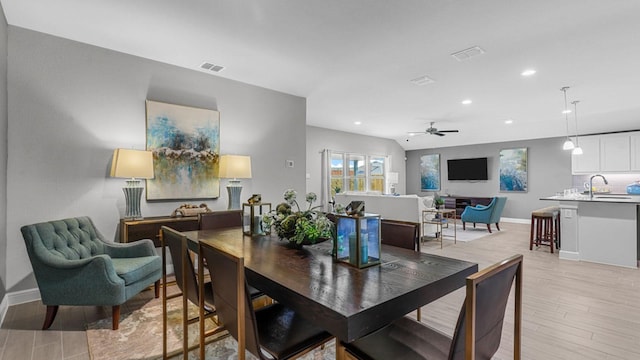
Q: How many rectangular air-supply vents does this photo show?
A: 3